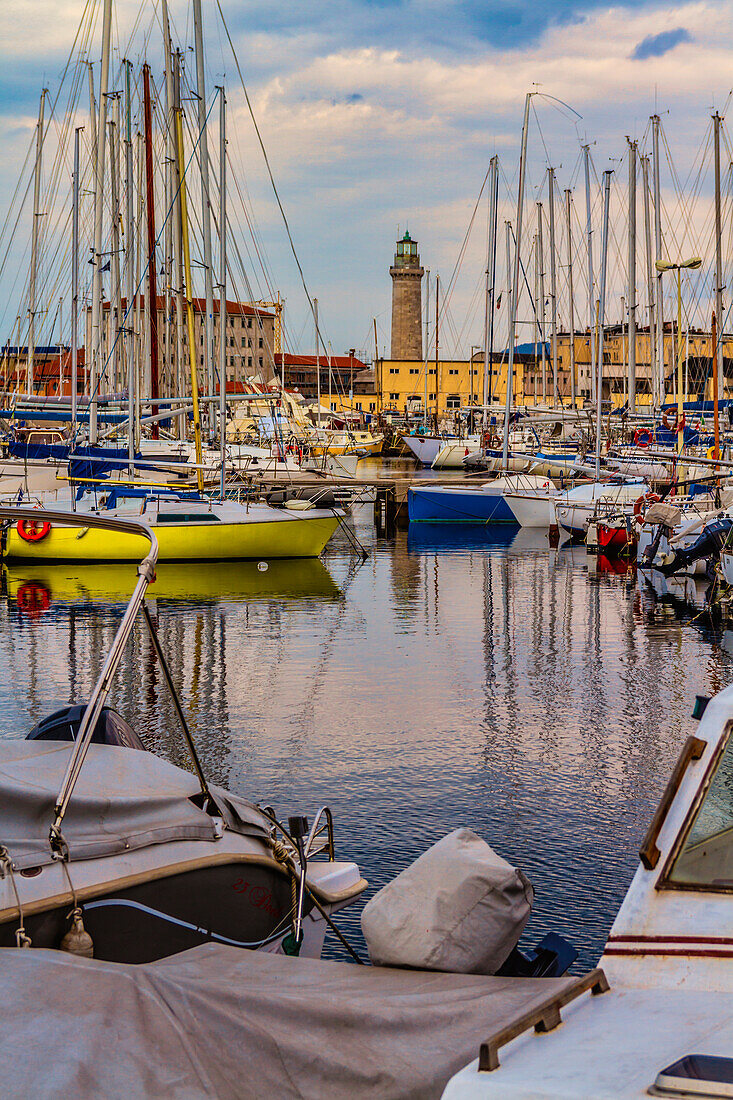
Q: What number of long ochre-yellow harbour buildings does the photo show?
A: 2